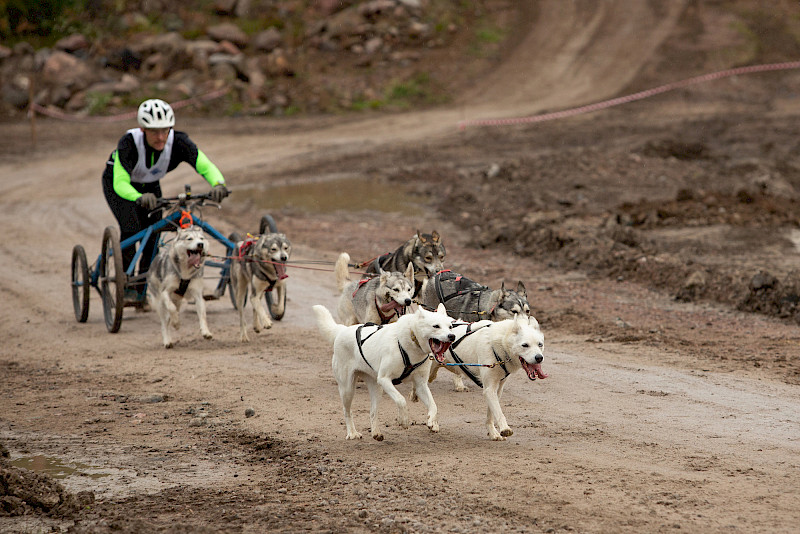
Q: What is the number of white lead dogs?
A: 2